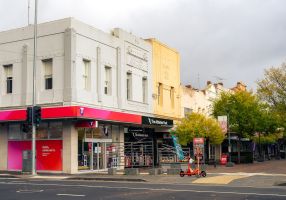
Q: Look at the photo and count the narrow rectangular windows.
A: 8